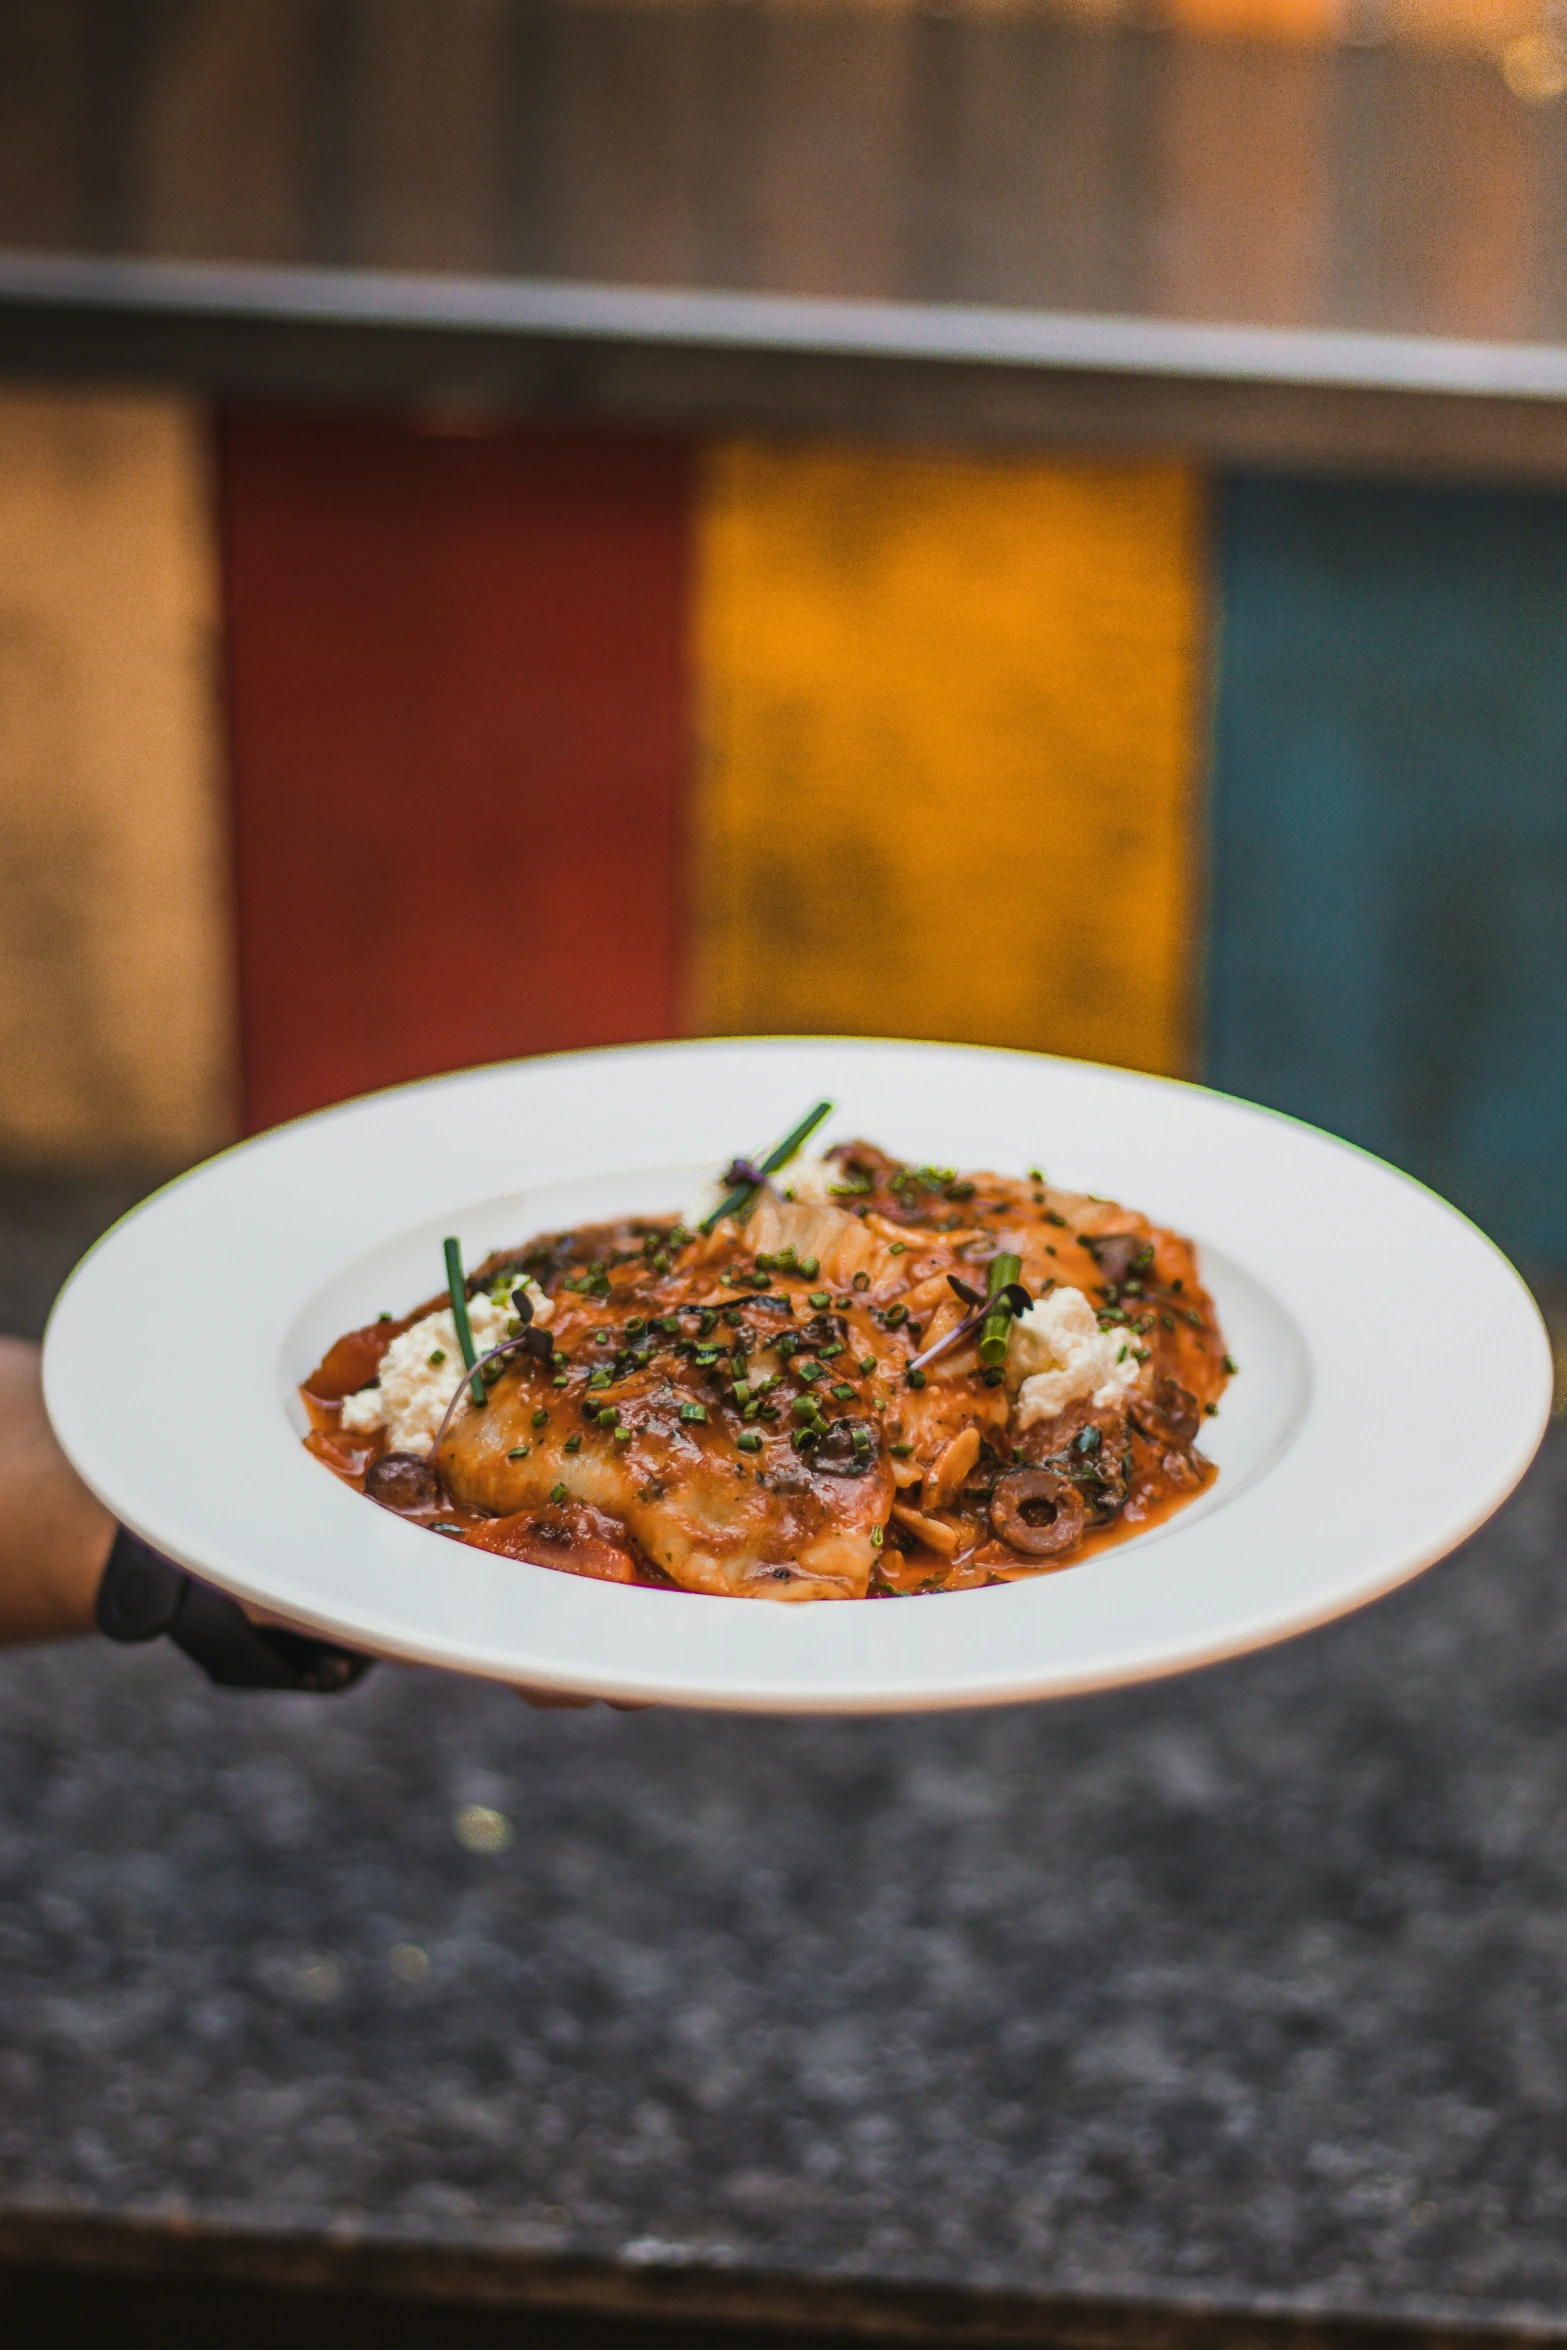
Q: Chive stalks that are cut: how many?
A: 3